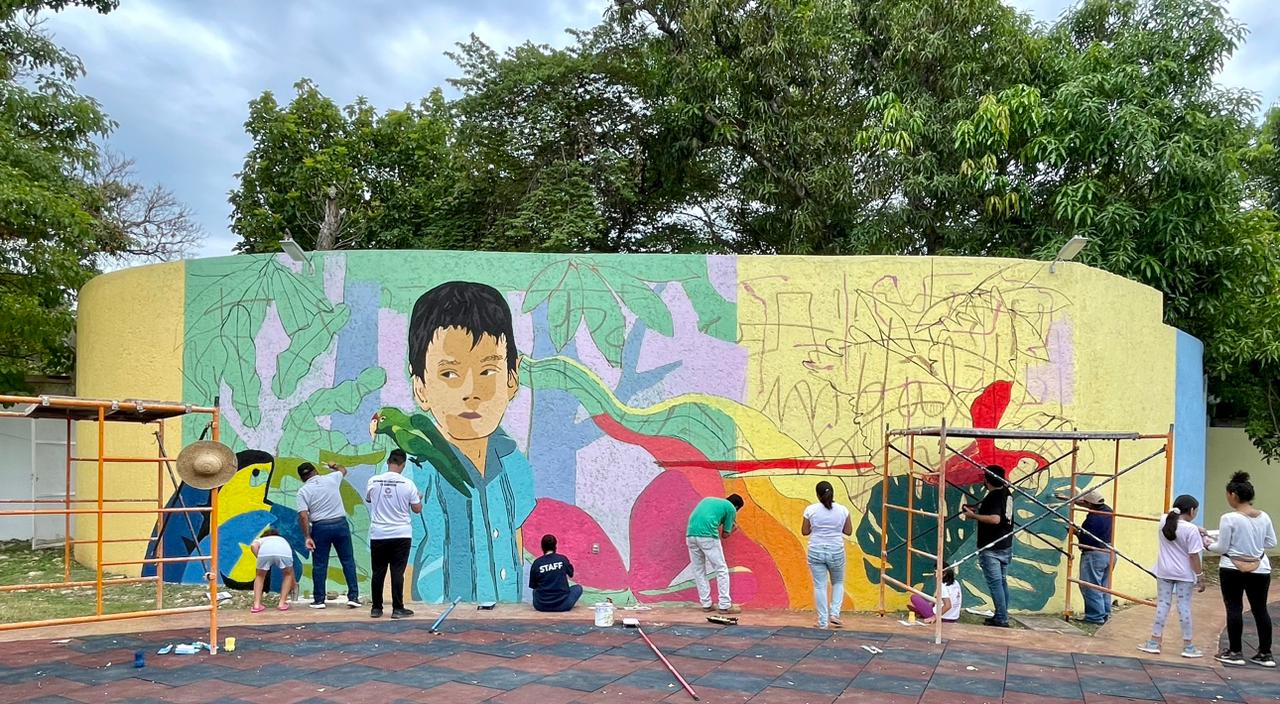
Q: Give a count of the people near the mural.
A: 11